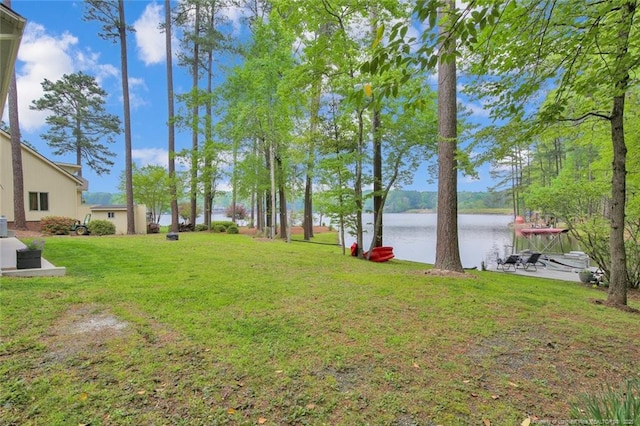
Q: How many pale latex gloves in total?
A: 0